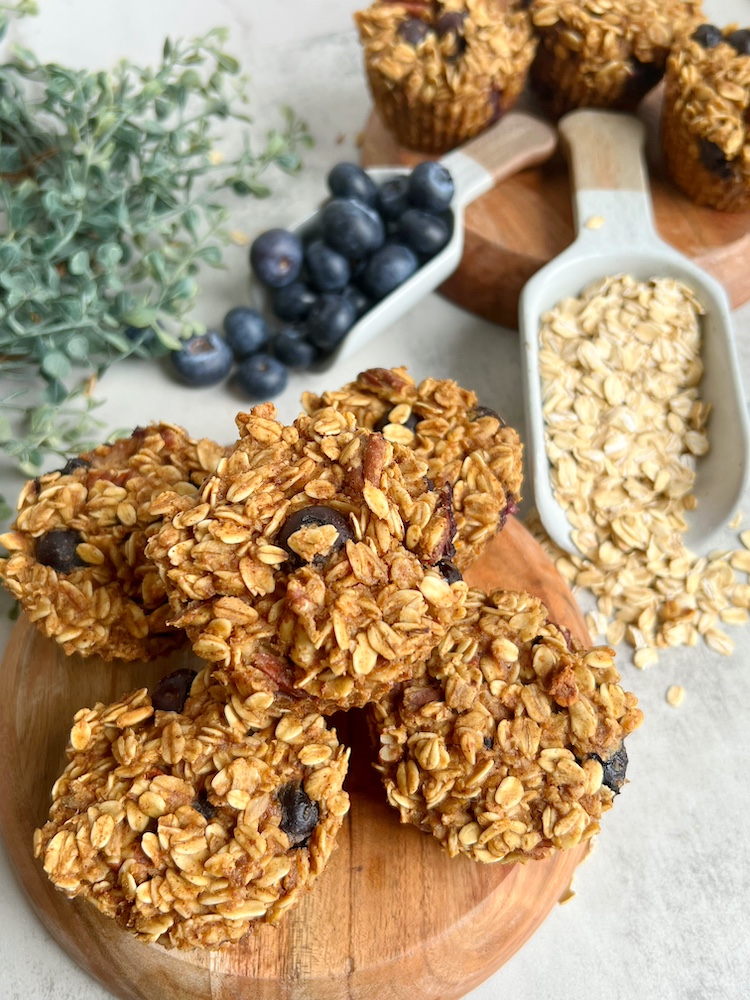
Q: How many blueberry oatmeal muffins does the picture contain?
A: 8